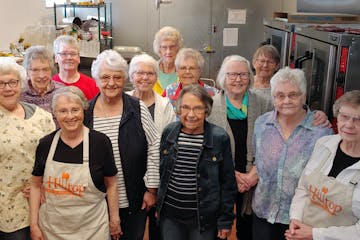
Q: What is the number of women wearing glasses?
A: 13